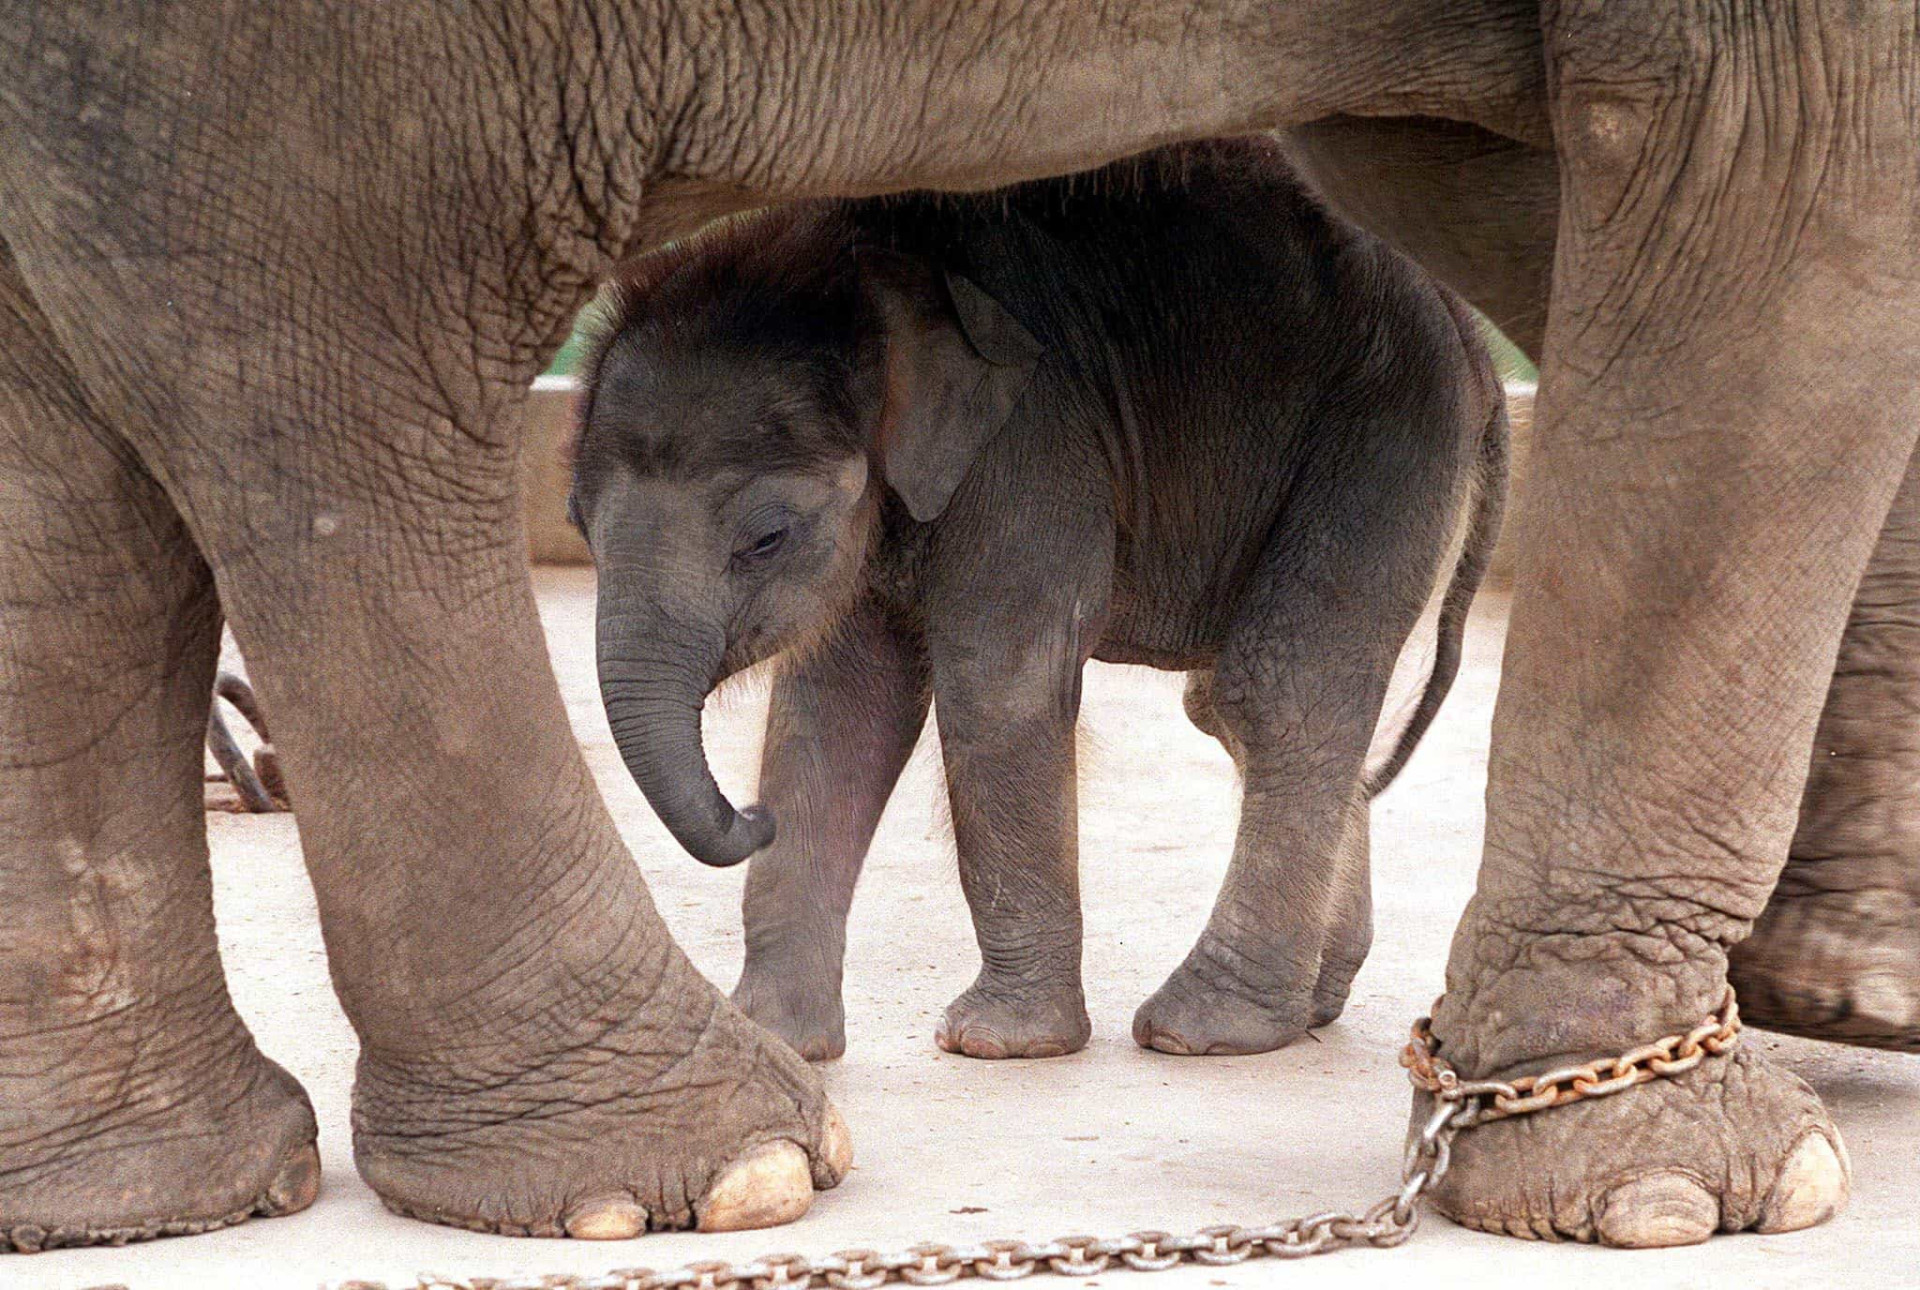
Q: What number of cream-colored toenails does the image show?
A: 5